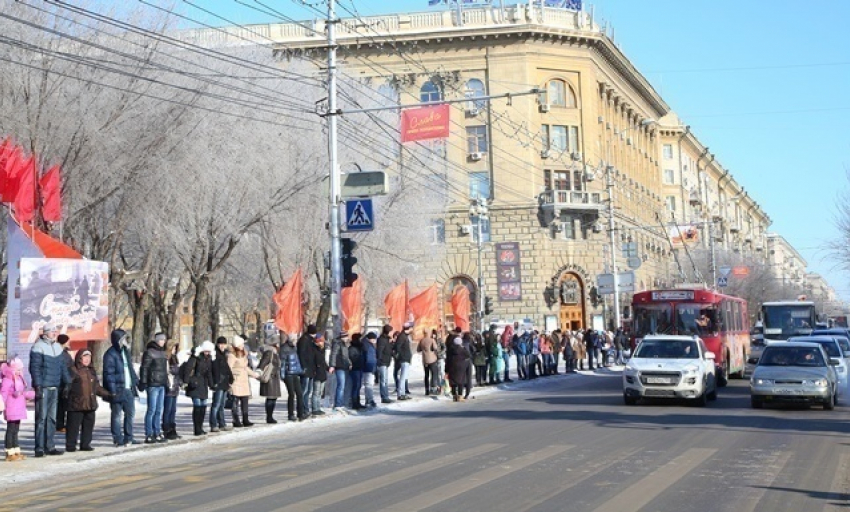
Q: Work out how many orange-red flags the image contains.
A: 5